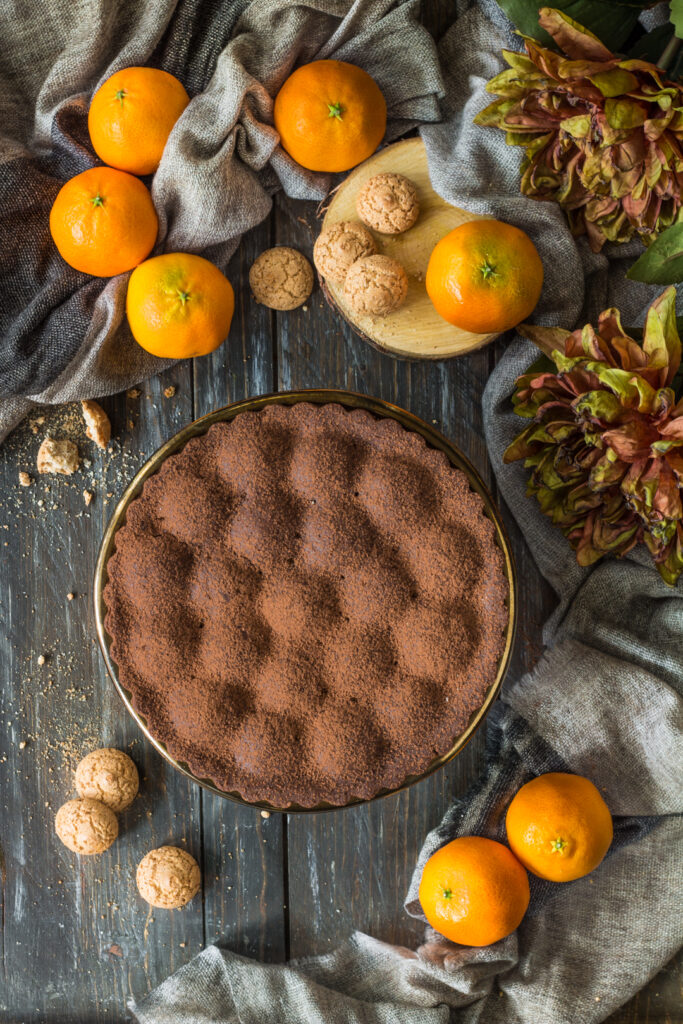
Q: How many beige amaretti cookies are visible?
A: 7